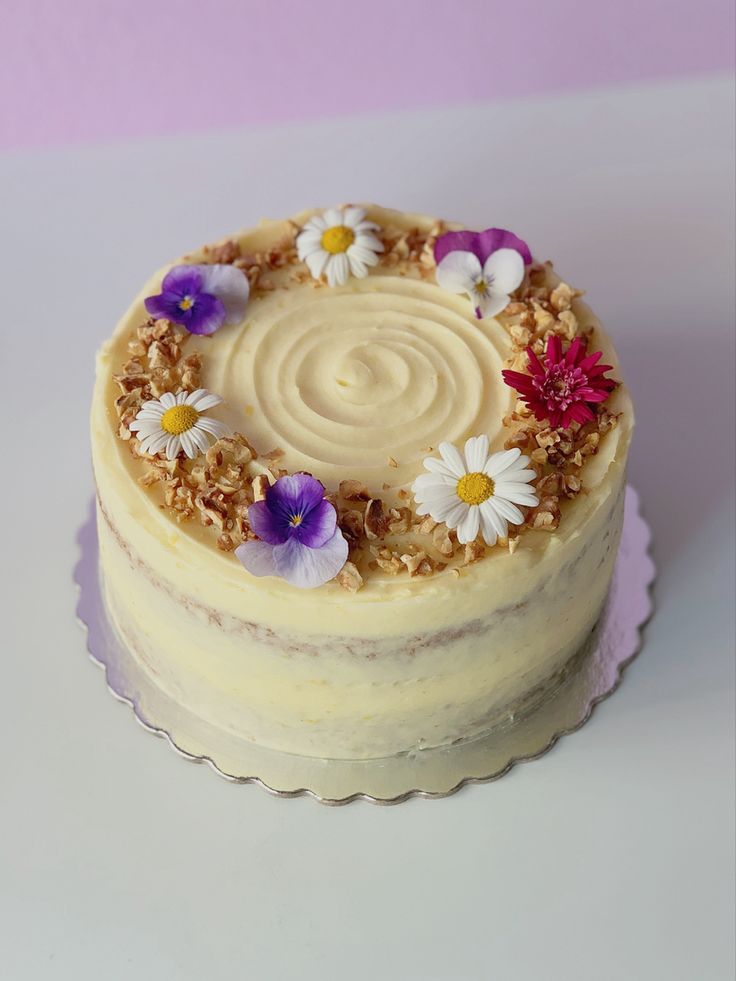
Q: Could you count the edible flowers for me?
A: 7